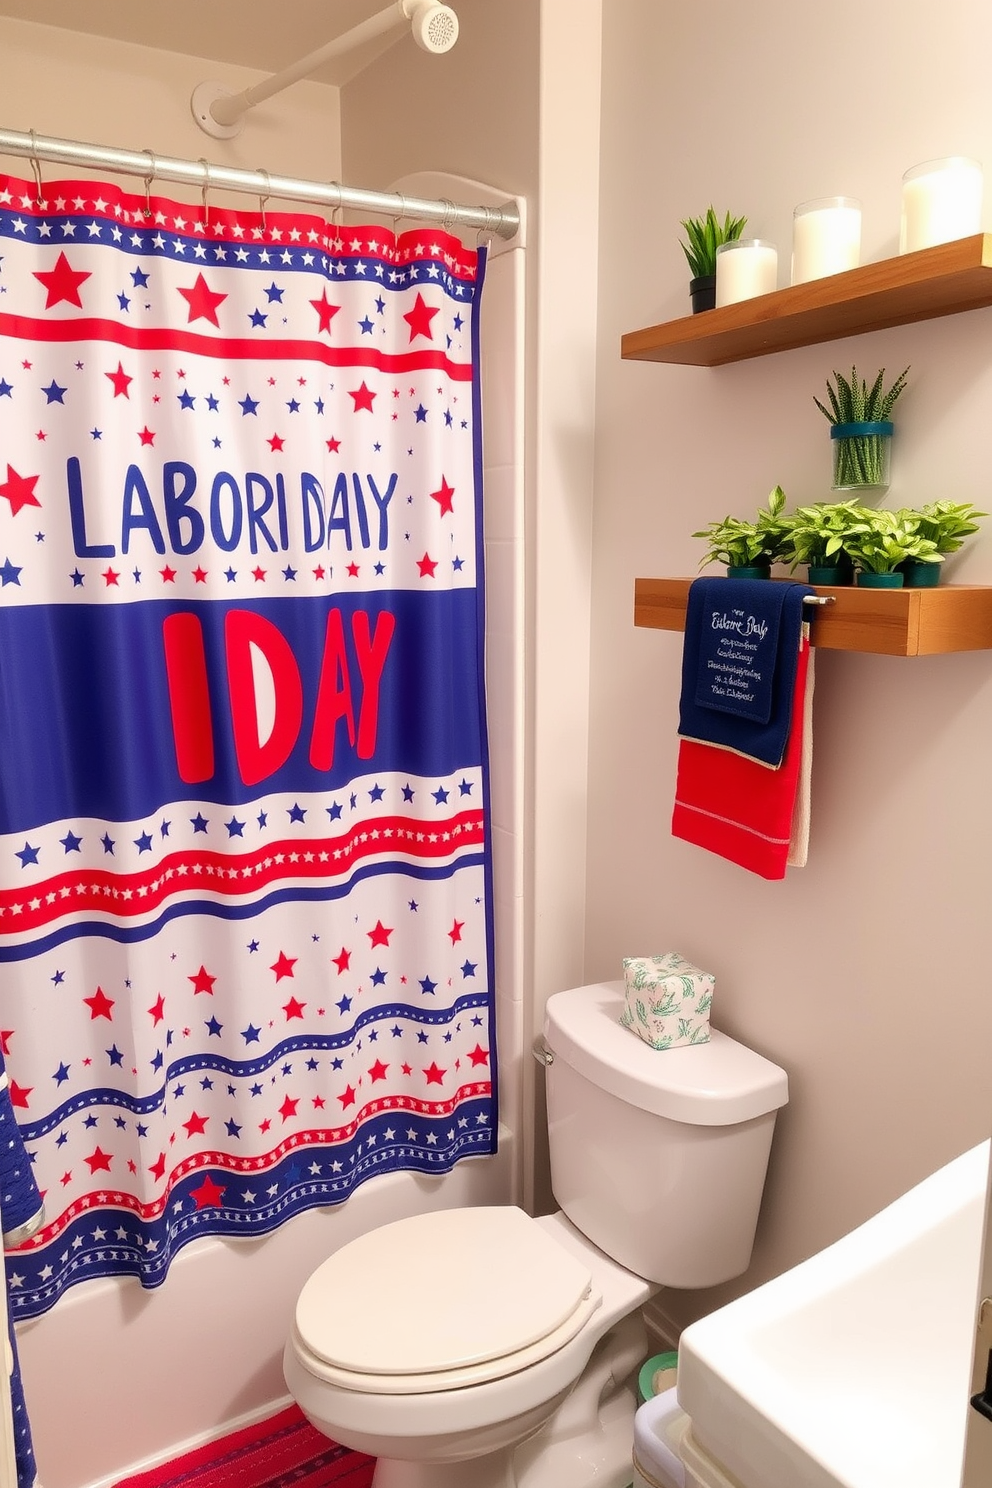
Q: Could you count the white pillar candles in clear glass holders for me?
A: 3